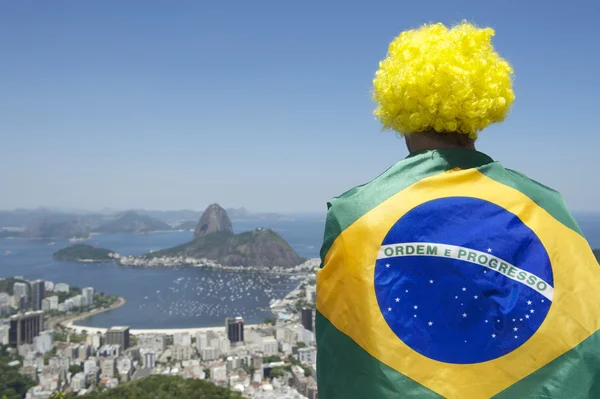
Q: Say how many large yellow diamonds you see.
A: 1